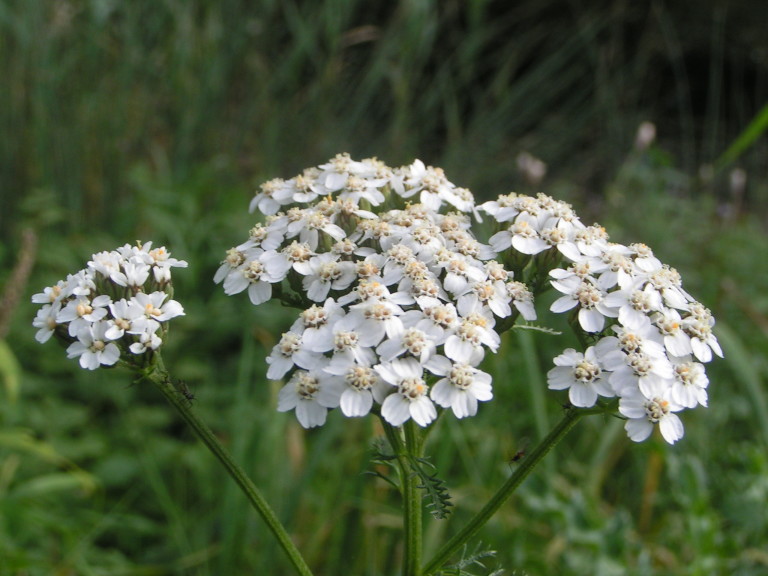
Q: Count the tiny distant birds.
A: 0